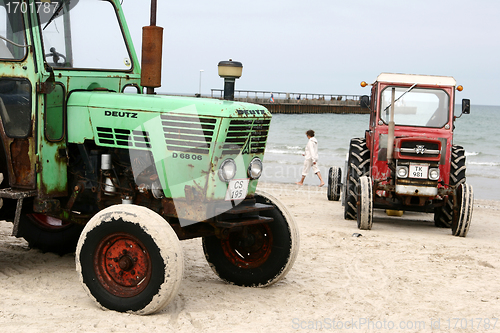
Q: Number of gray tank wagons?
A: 0